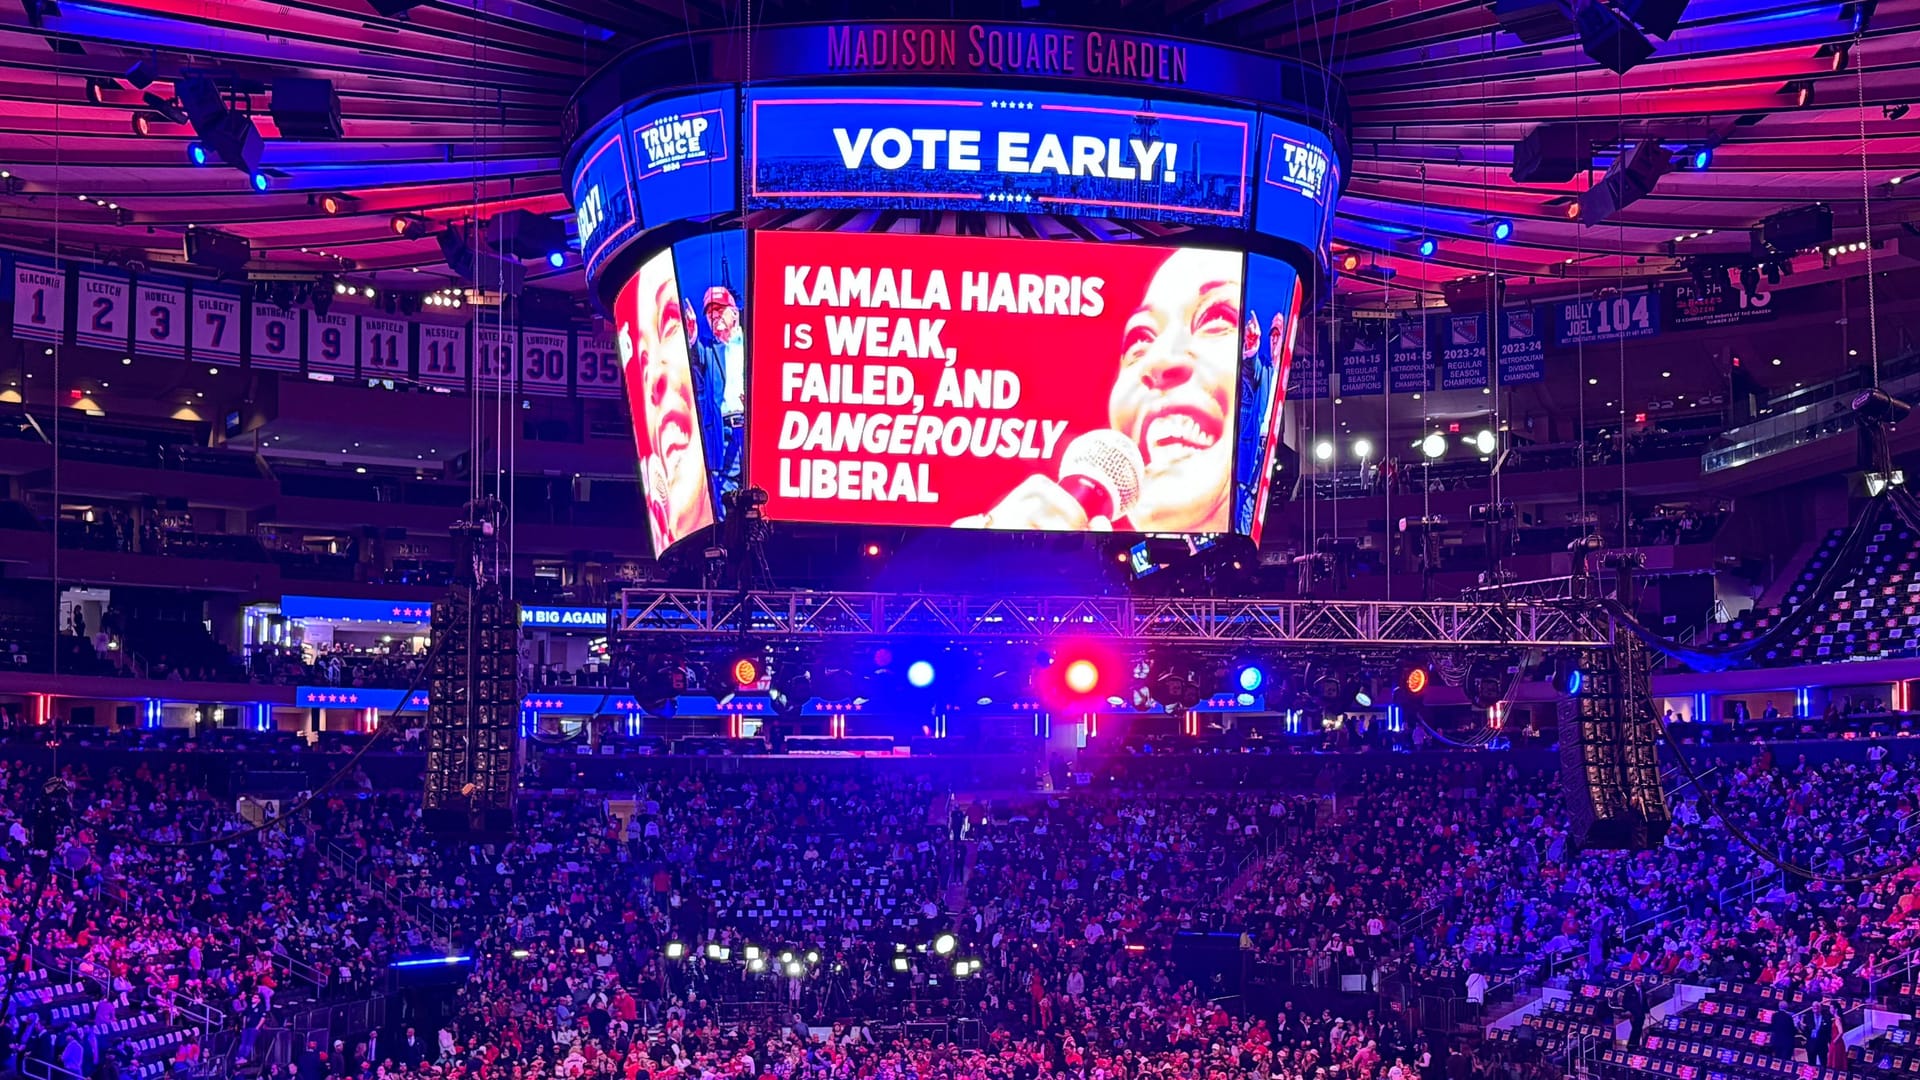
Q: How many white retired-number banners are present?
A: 11